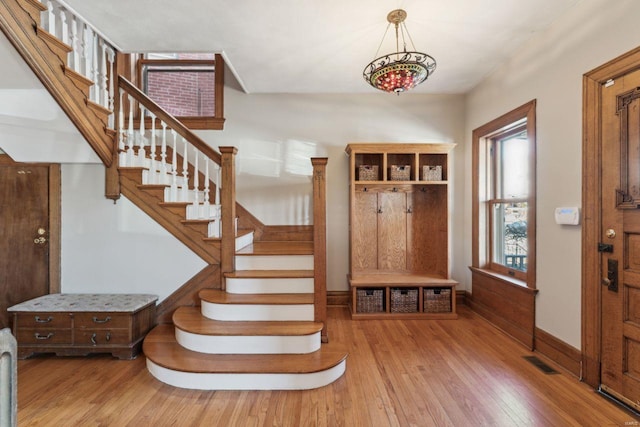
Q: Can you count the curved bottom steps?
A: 3